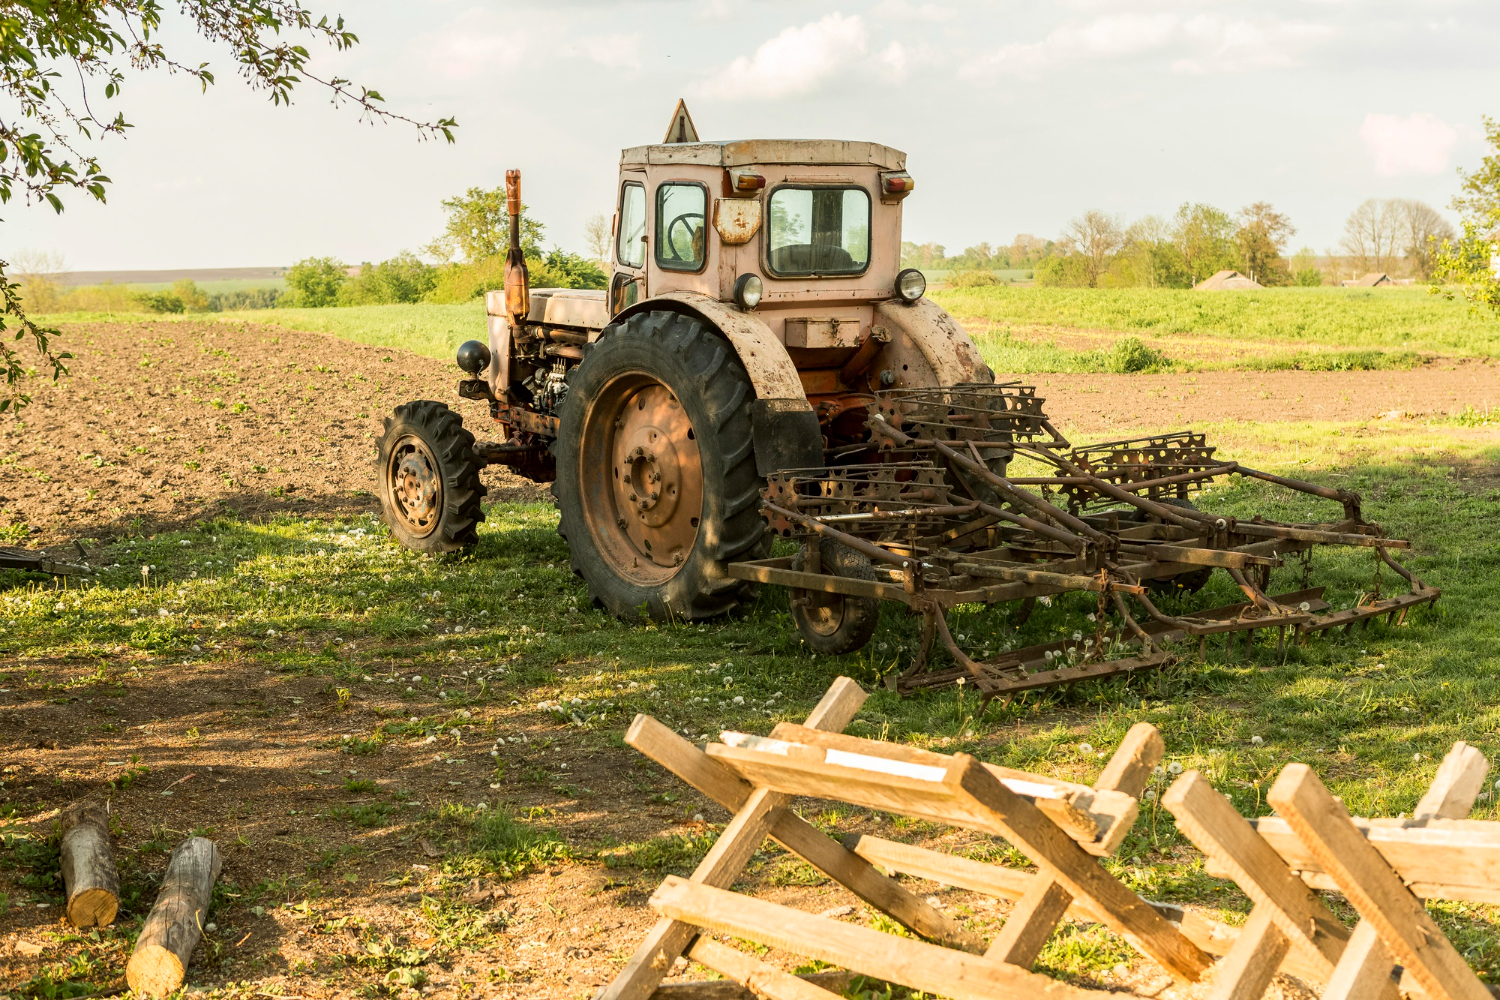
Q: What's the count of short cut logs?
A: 2